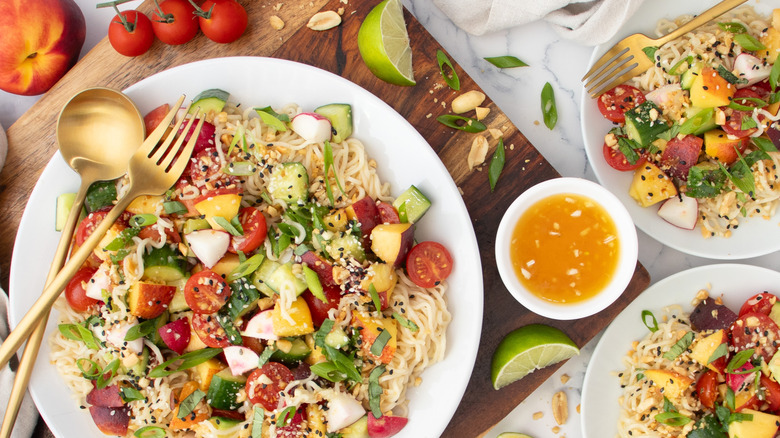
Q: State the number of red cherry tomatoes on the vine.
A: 3